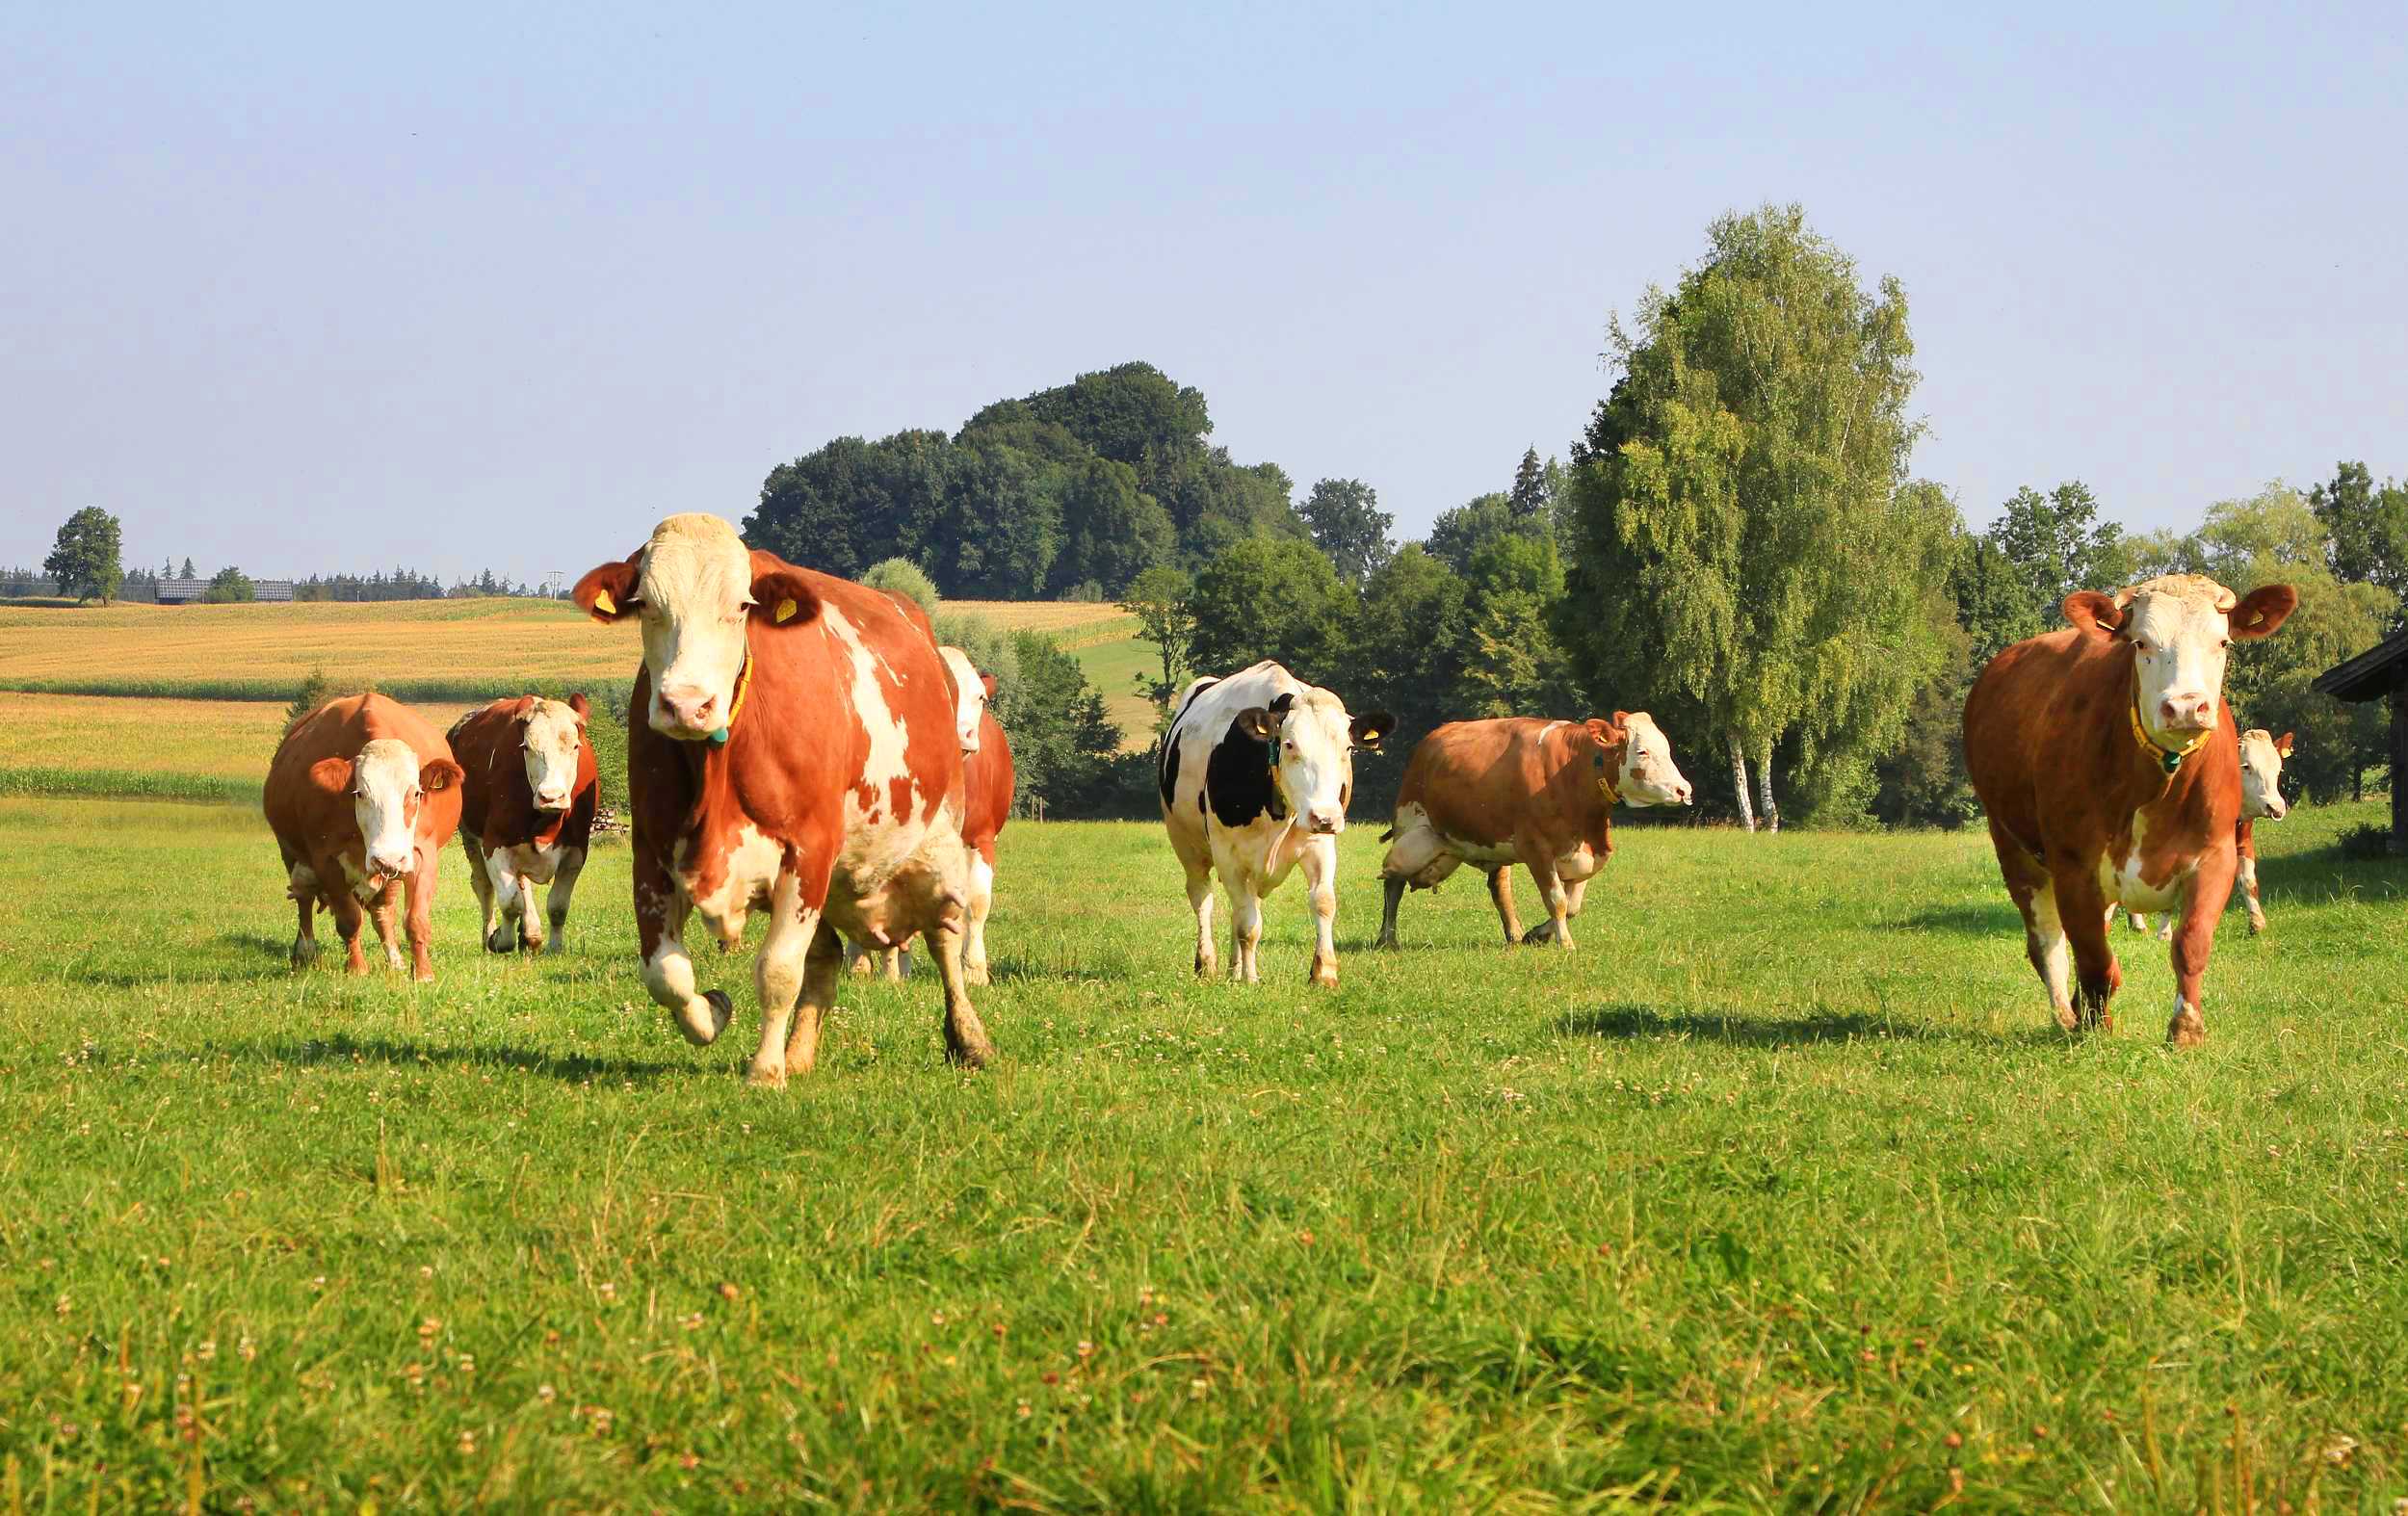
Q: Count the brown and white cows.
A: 7